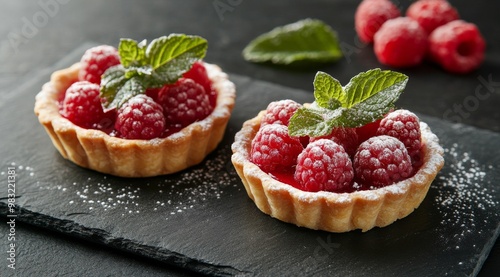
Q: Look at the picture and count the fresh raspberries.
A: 15